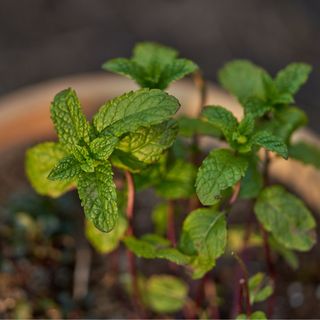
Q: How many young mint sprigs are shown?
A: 4